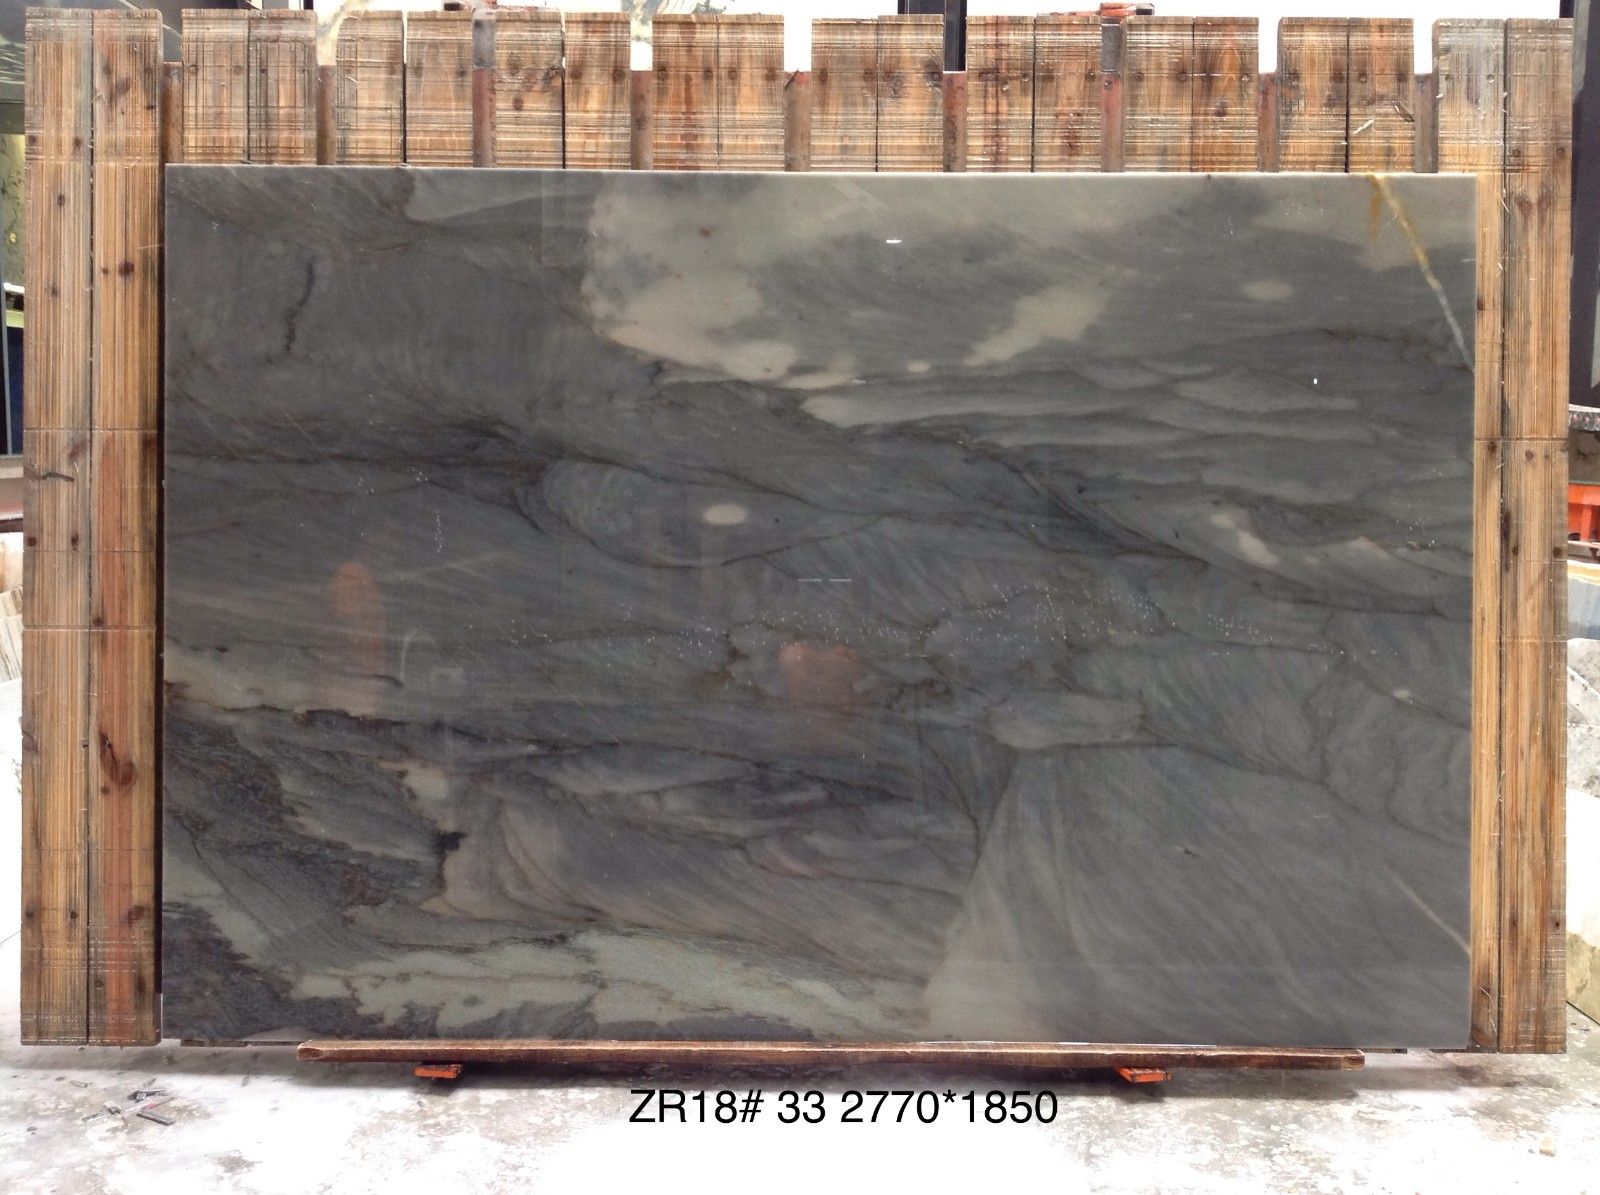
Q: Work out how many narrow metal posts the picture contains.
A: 9